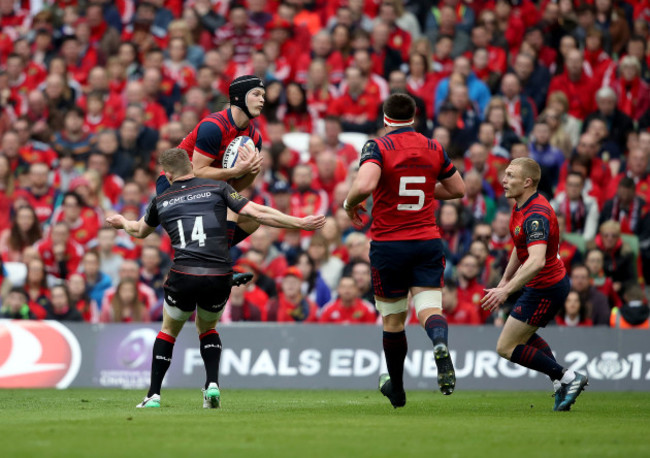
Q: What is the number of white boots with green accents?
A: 2